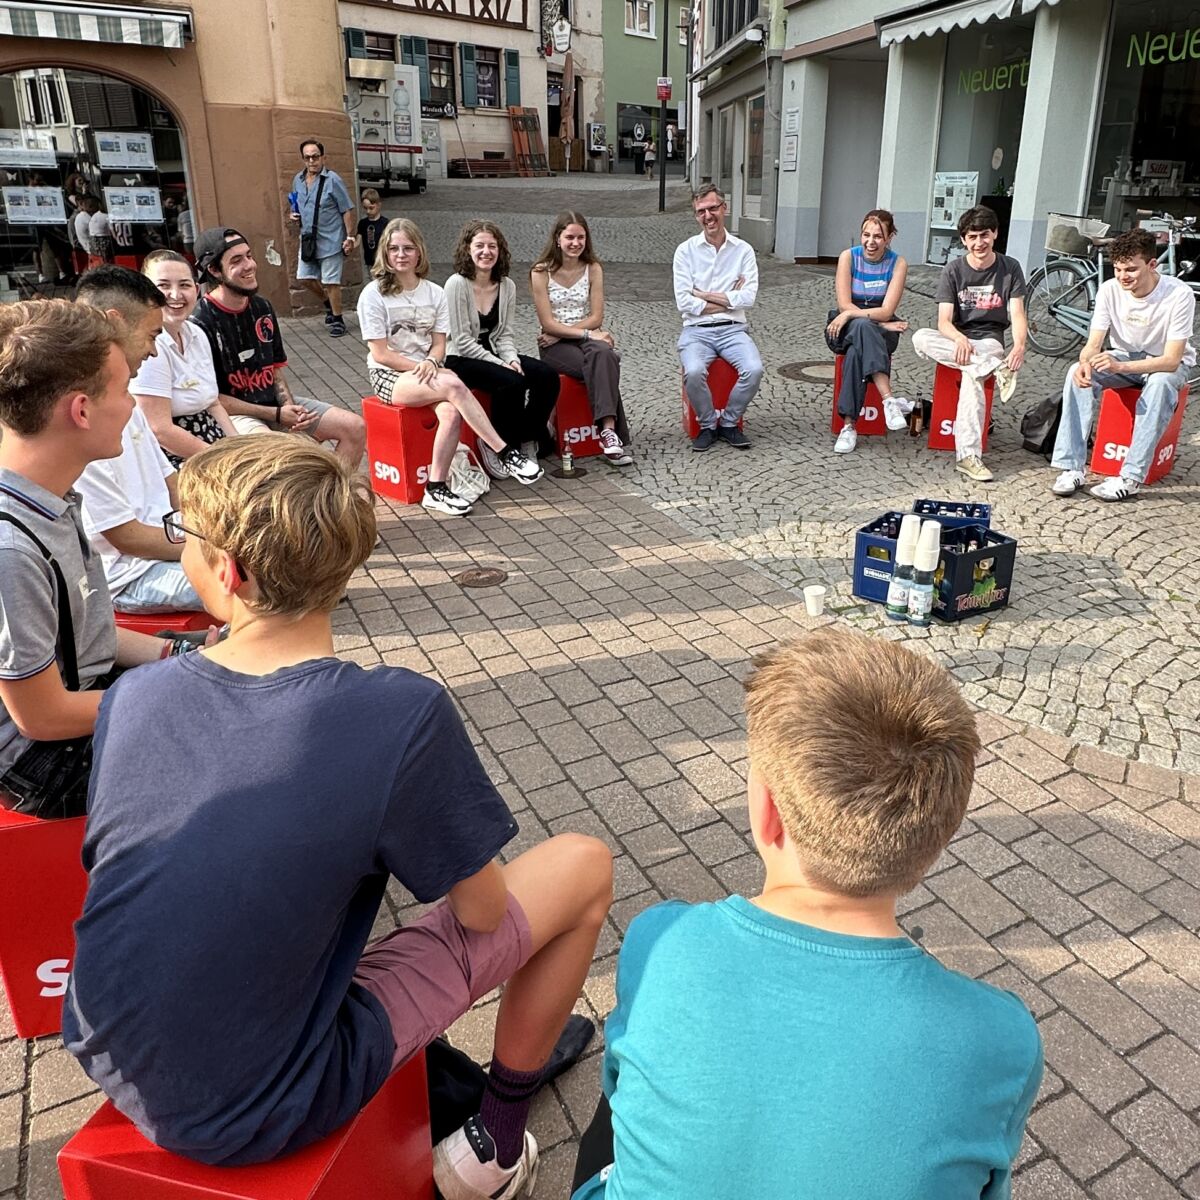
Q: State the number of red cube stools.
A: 10